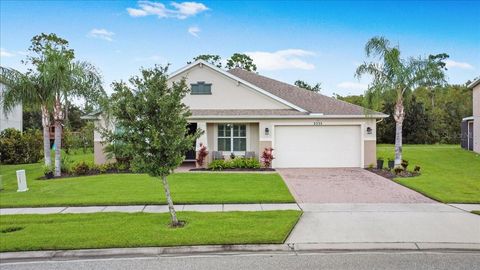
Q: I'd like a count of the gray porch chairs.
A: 2